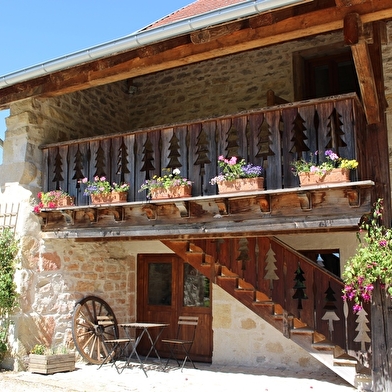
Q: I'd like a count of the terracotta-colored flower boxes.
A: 5